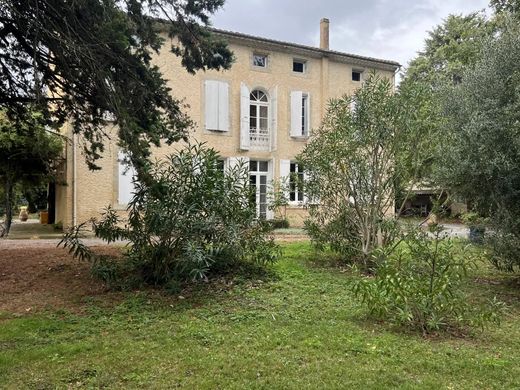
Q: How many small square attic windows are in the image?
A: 3